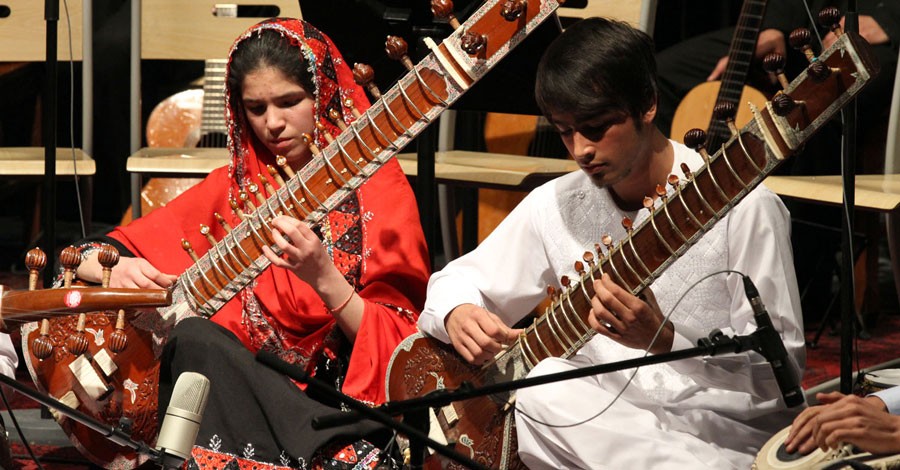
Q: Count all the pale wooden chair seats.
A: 4